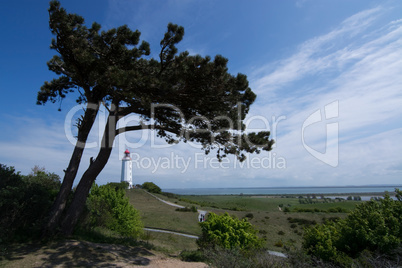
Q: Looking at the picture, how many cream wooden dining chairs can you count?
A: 0